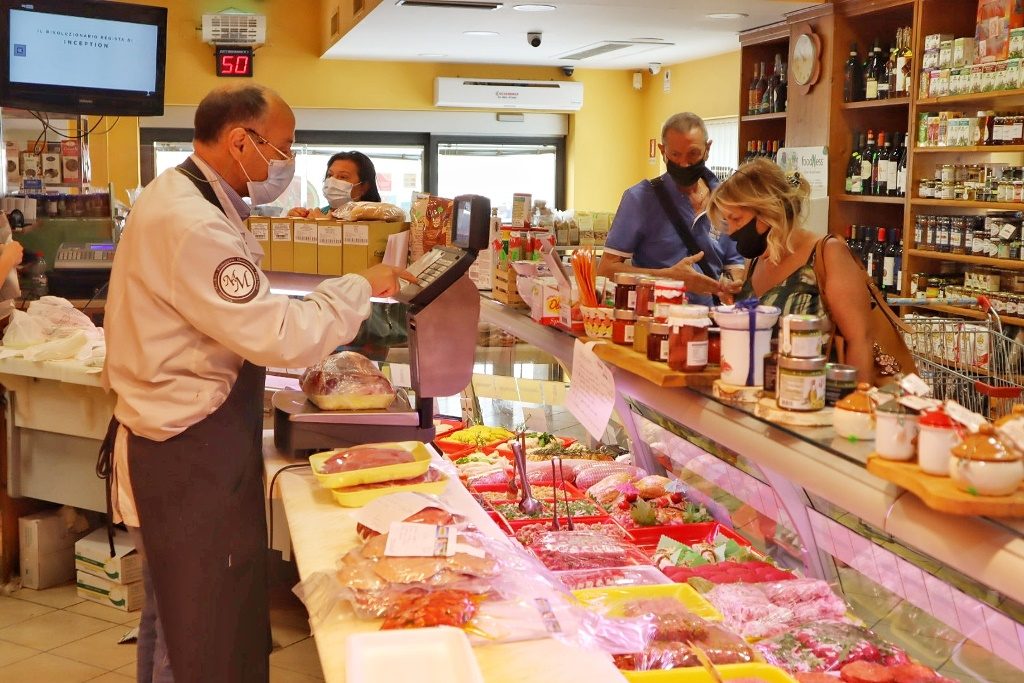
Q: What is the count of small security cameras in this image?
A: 3